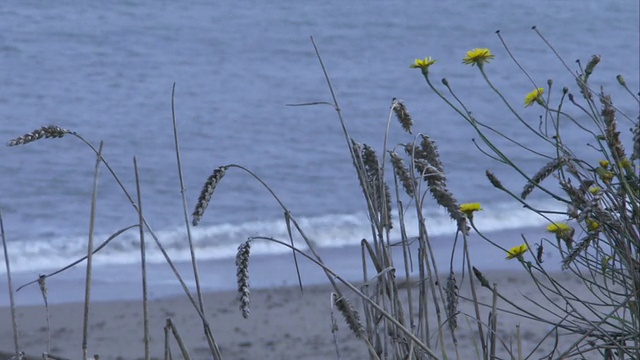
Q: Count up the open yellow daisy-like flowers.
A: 6